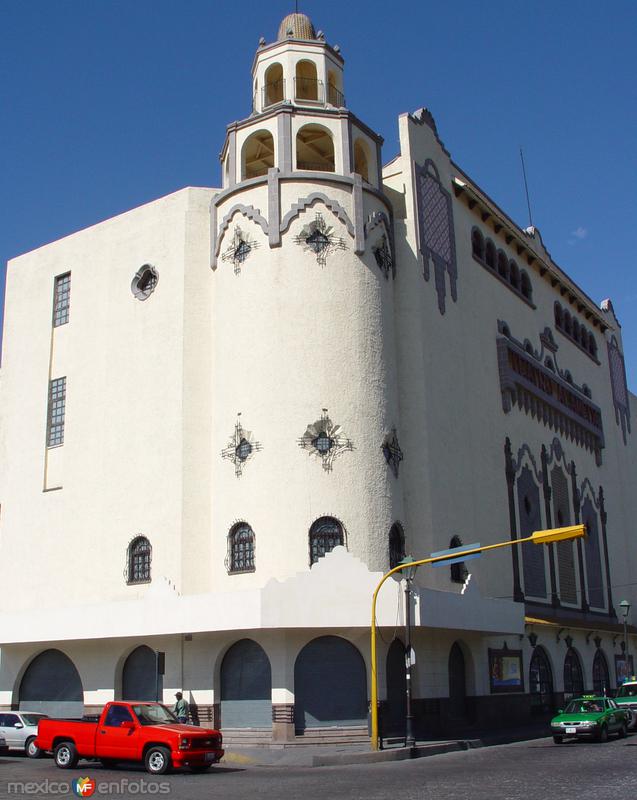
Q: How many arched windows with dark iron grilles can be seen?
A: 5